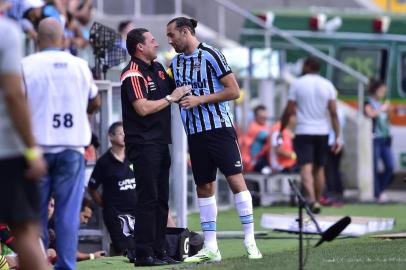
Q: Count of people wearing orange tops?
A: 2